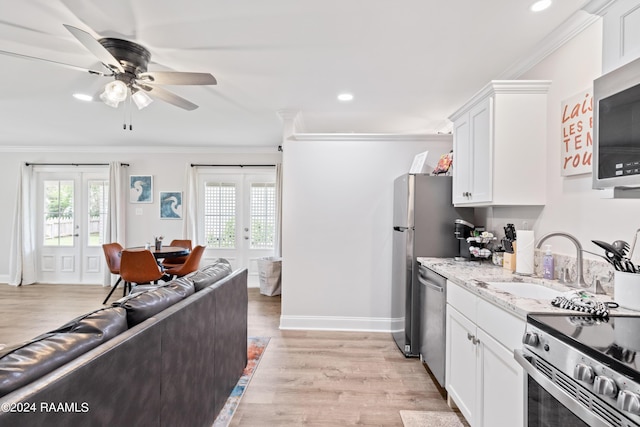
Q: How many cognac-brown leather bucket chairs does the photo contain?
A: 4